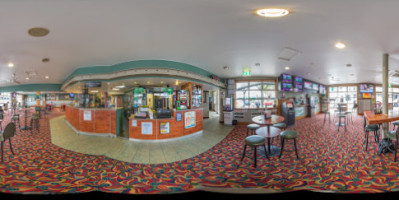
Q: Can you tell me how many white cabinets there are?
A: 1